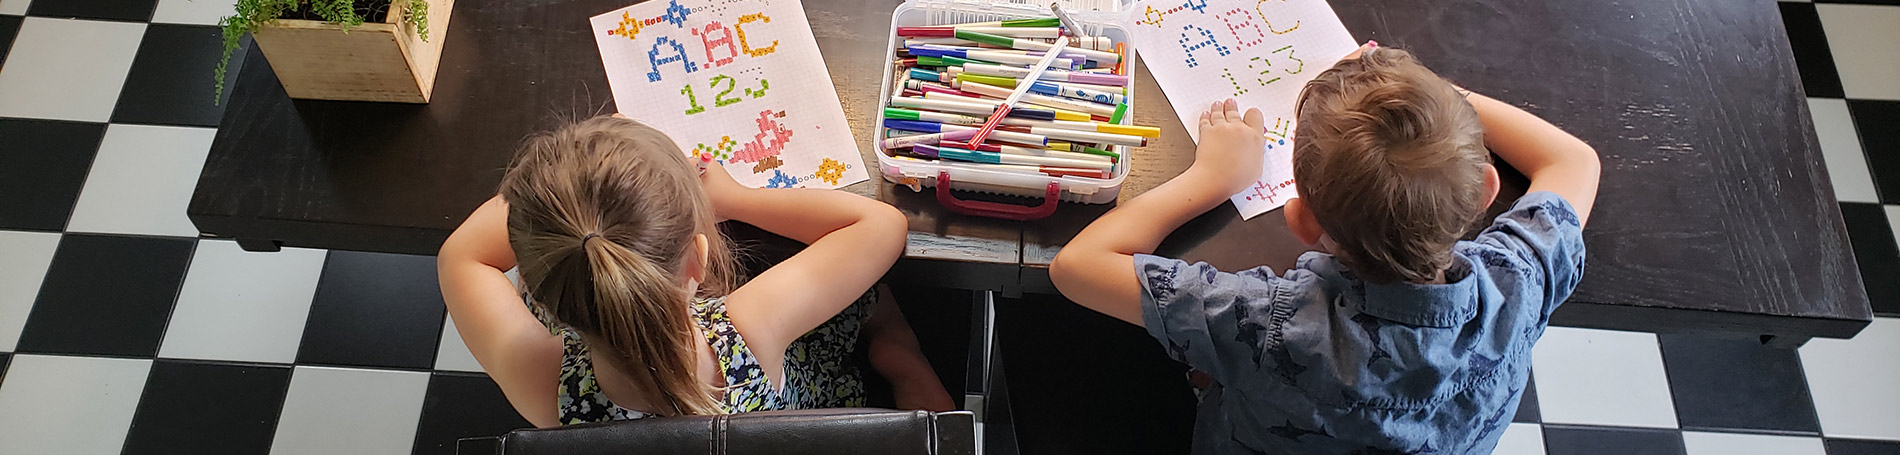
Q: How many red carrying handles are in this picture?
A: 1